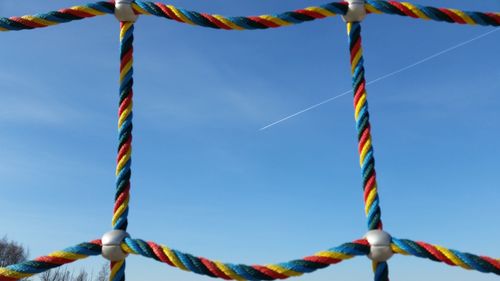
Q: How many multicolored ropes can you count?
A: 4